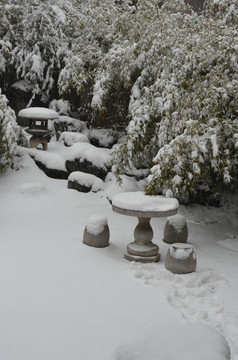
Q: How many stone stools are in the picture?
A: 3